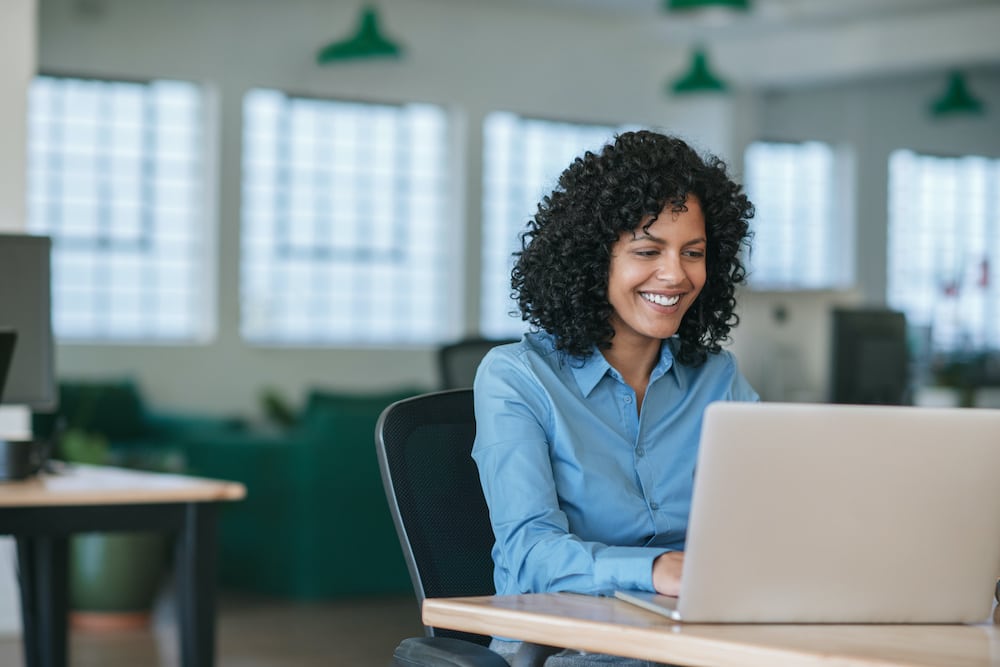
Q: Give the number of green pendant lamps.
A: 4